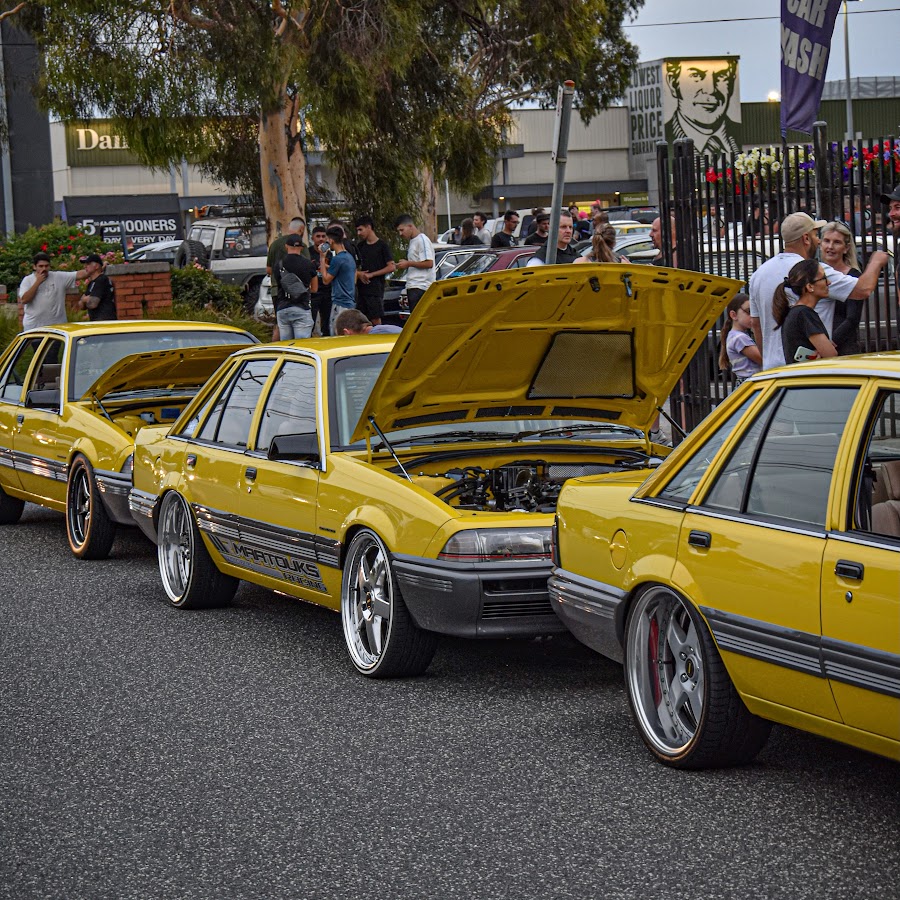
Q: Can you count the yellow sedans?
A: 3